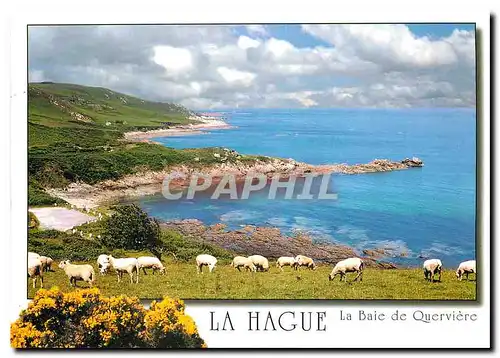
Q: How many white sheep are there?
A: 14